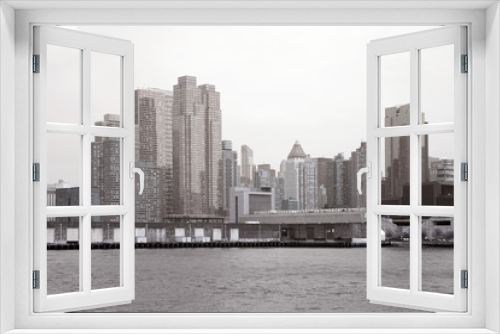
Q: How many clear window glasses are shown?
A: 12